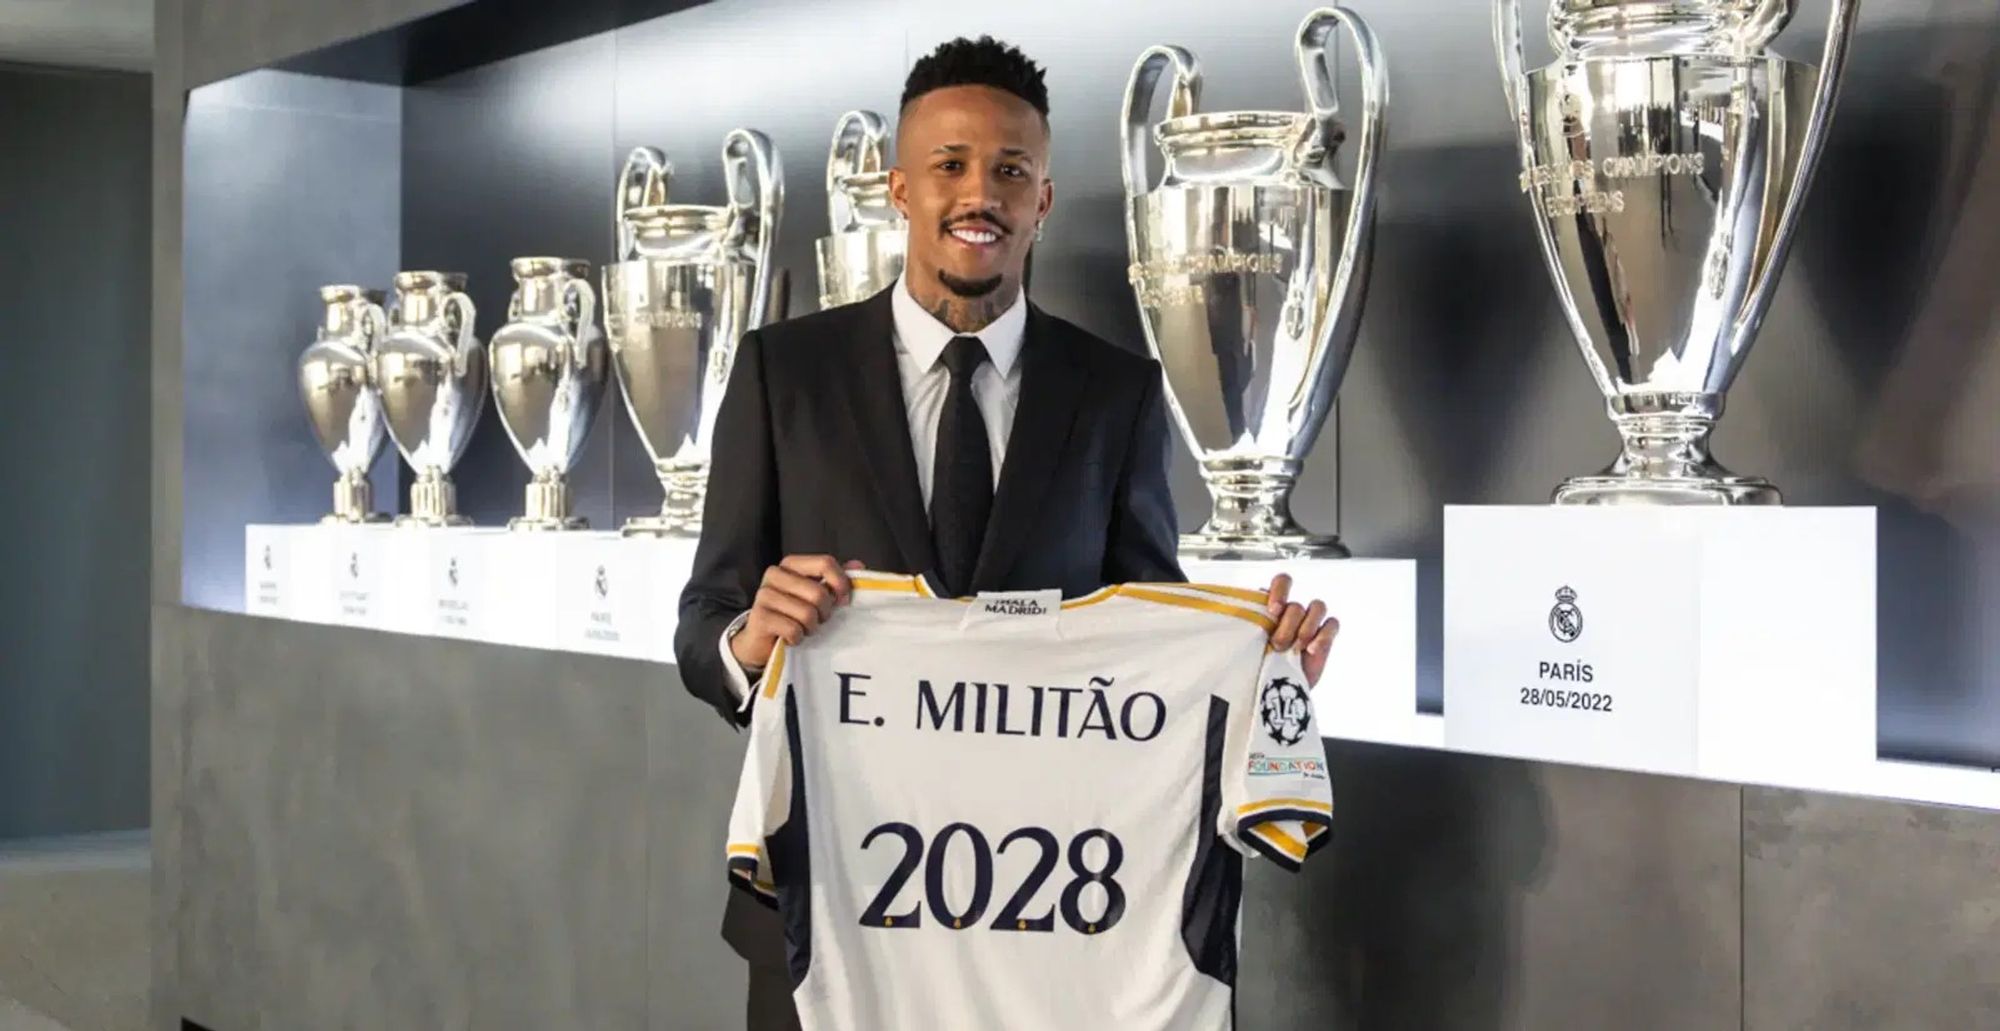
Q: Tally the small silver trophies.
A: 3